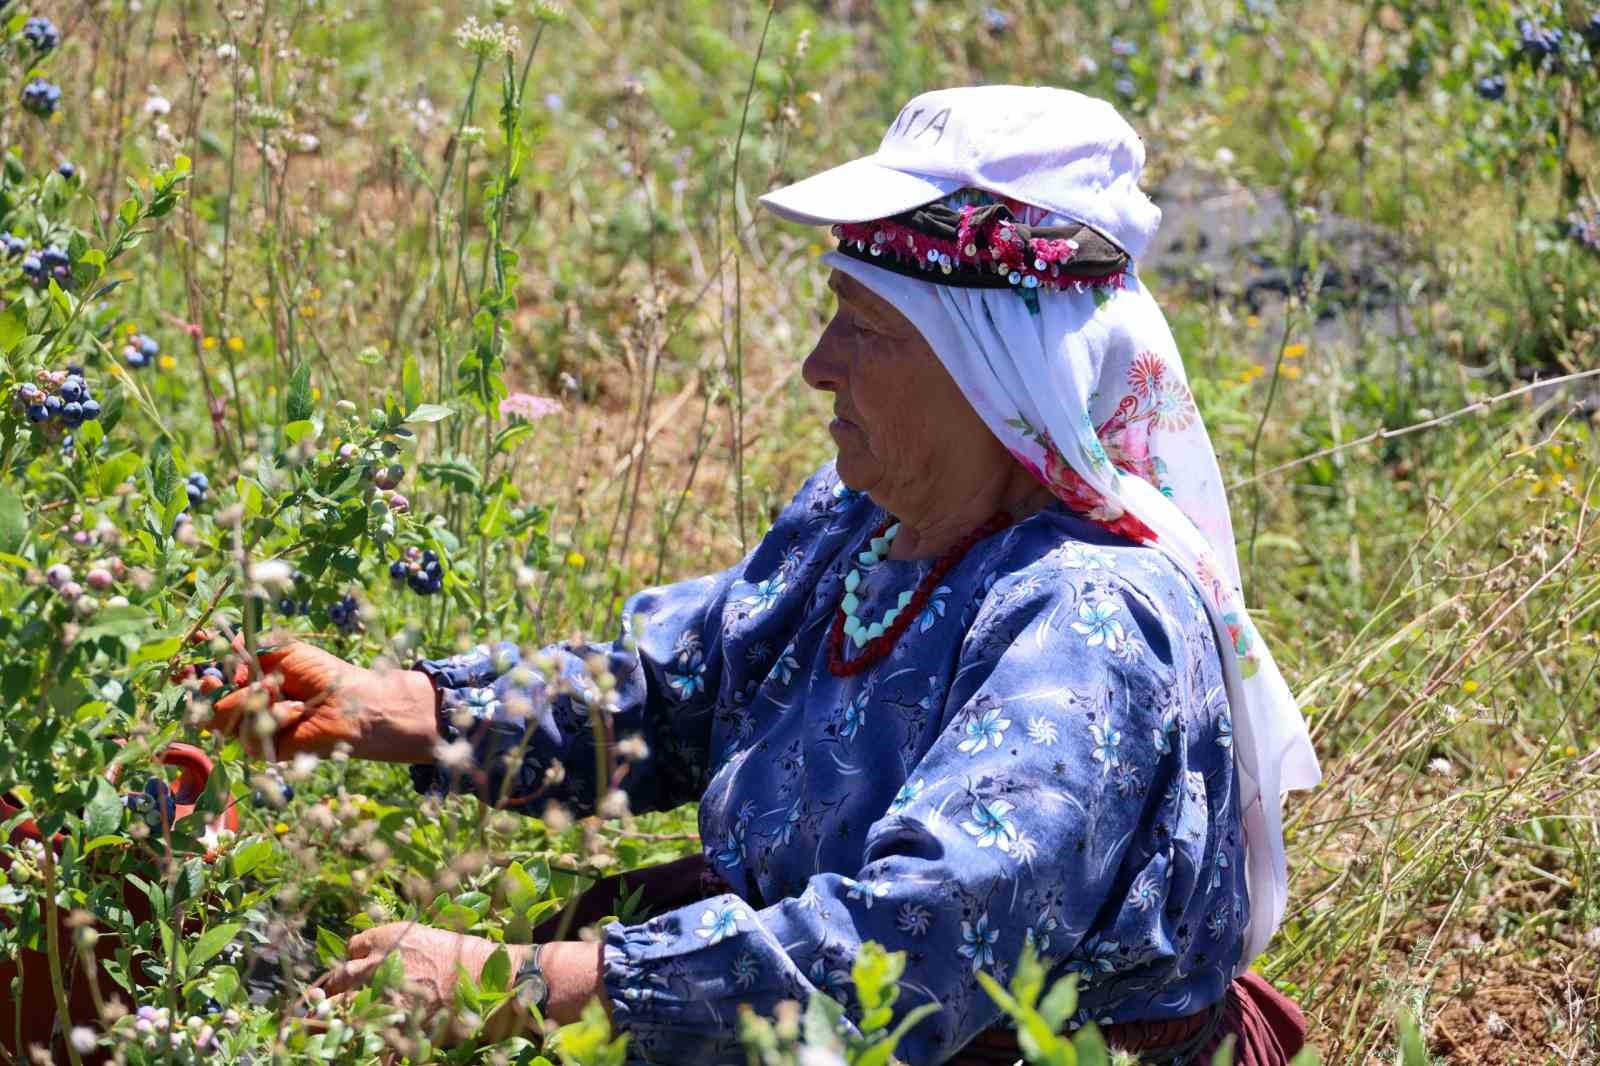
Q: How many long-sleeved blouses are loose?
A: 1